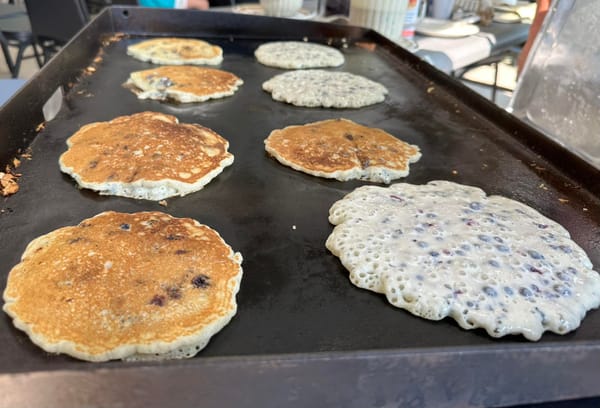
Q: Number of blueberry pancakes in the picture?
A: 8